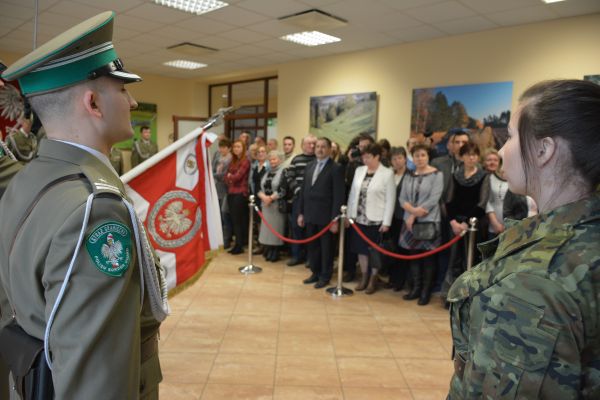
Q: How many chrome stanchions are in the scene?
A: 3